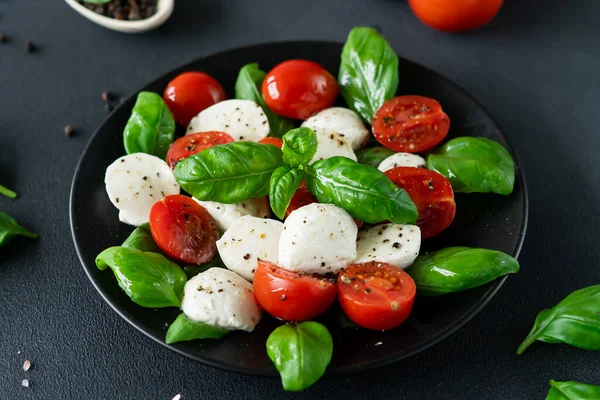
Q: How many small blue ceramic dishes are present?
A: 0